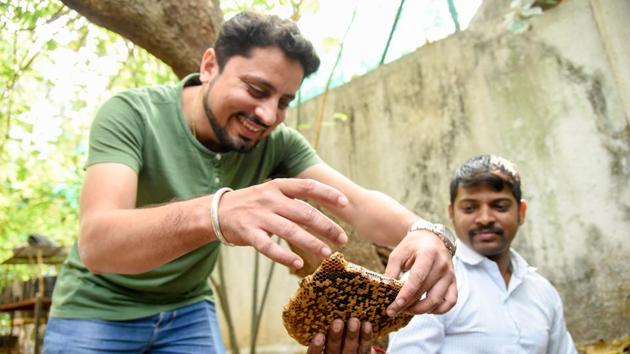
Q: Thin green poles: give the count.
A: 2